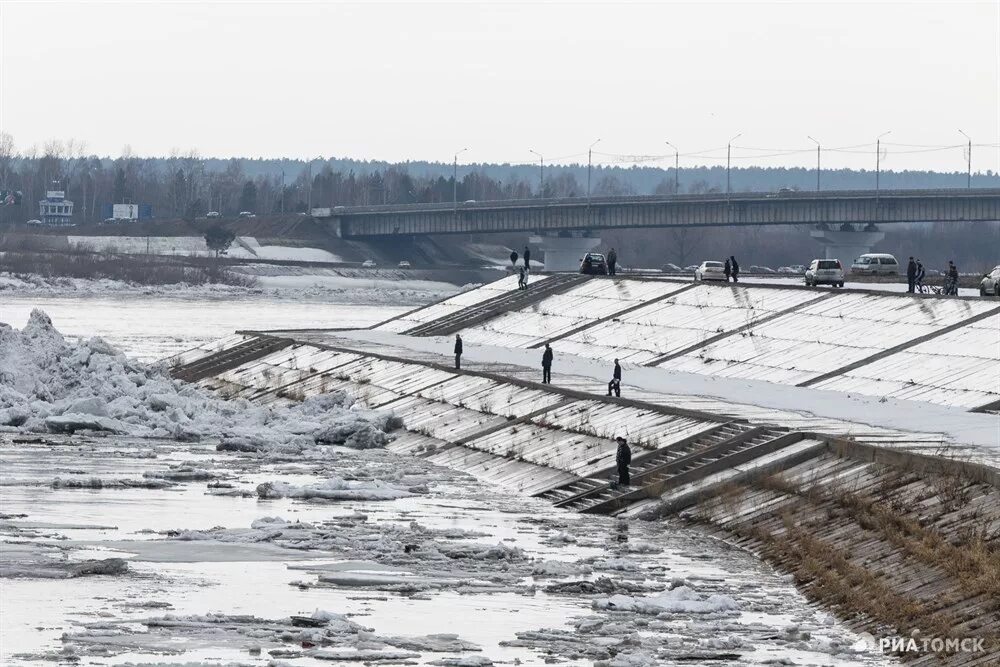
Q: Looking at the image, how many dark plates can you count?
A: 0